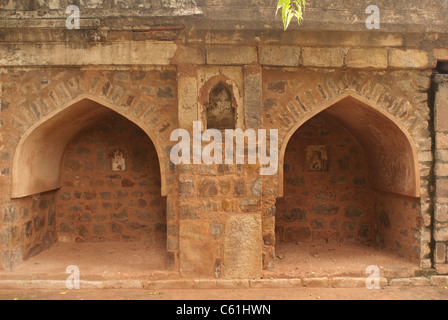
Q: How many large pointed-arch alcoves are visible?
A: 2